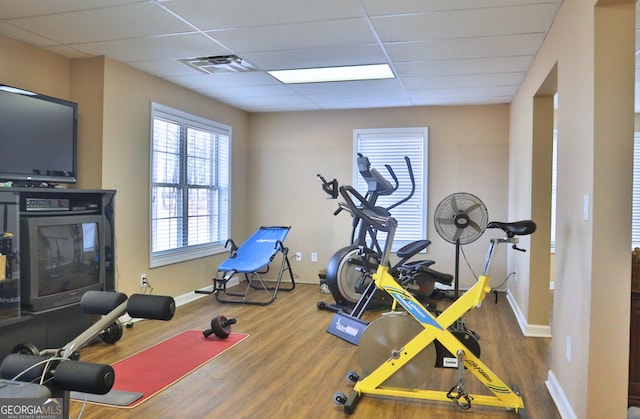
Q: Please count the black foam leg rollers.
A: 4